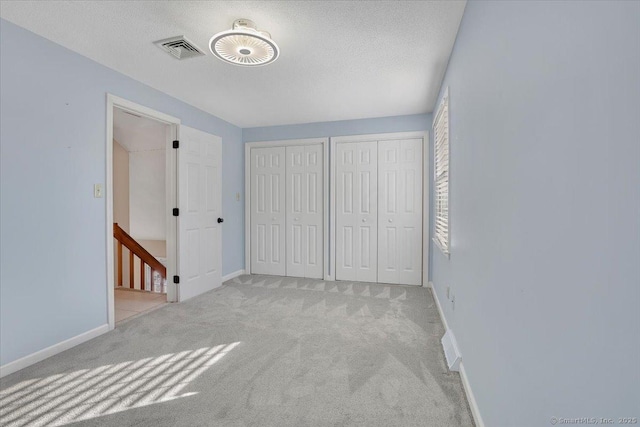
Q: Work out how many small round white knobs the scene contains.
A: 4